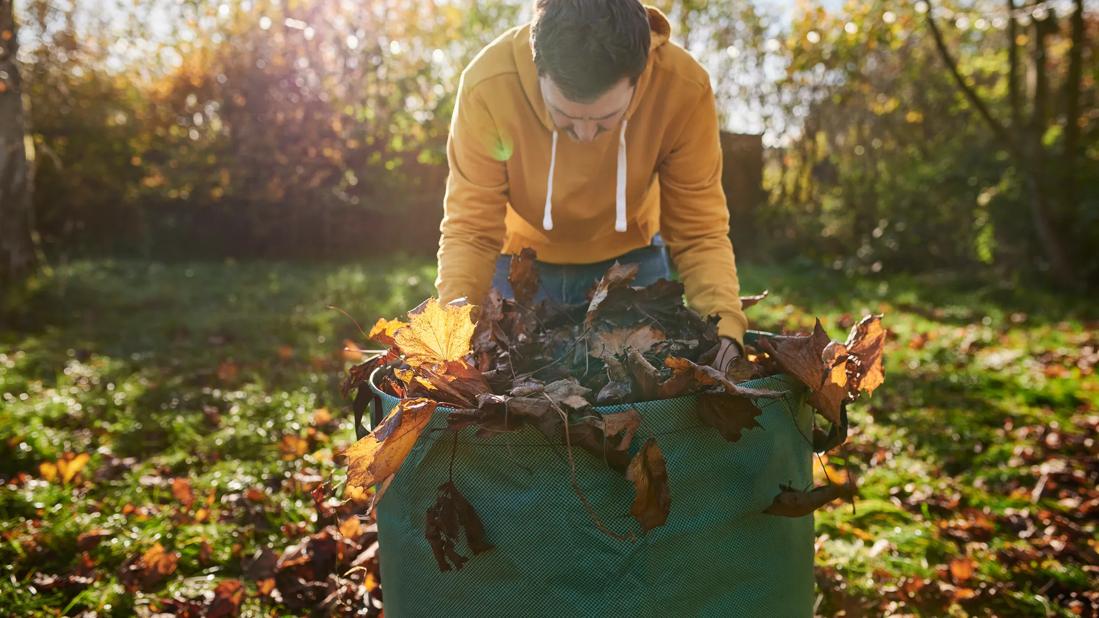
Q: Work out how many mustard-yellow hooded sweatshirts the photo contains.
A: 1